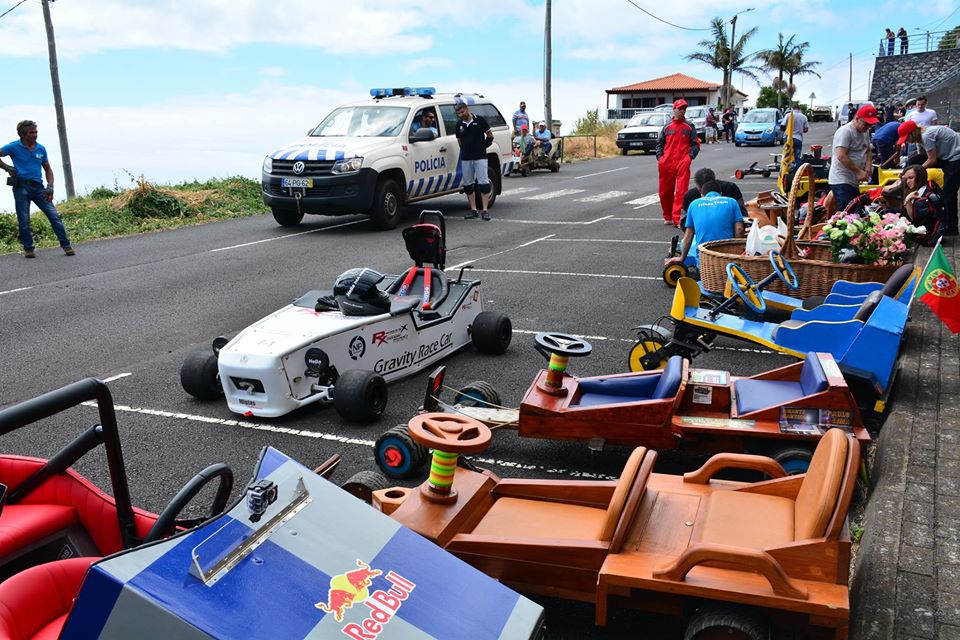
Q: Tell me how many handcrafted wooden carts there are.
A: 2